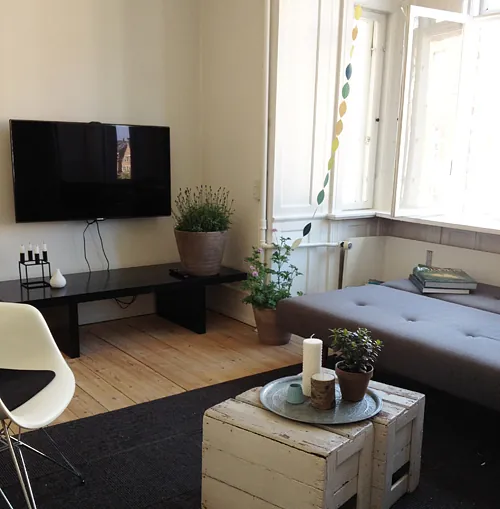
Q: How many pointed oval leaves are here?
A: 13